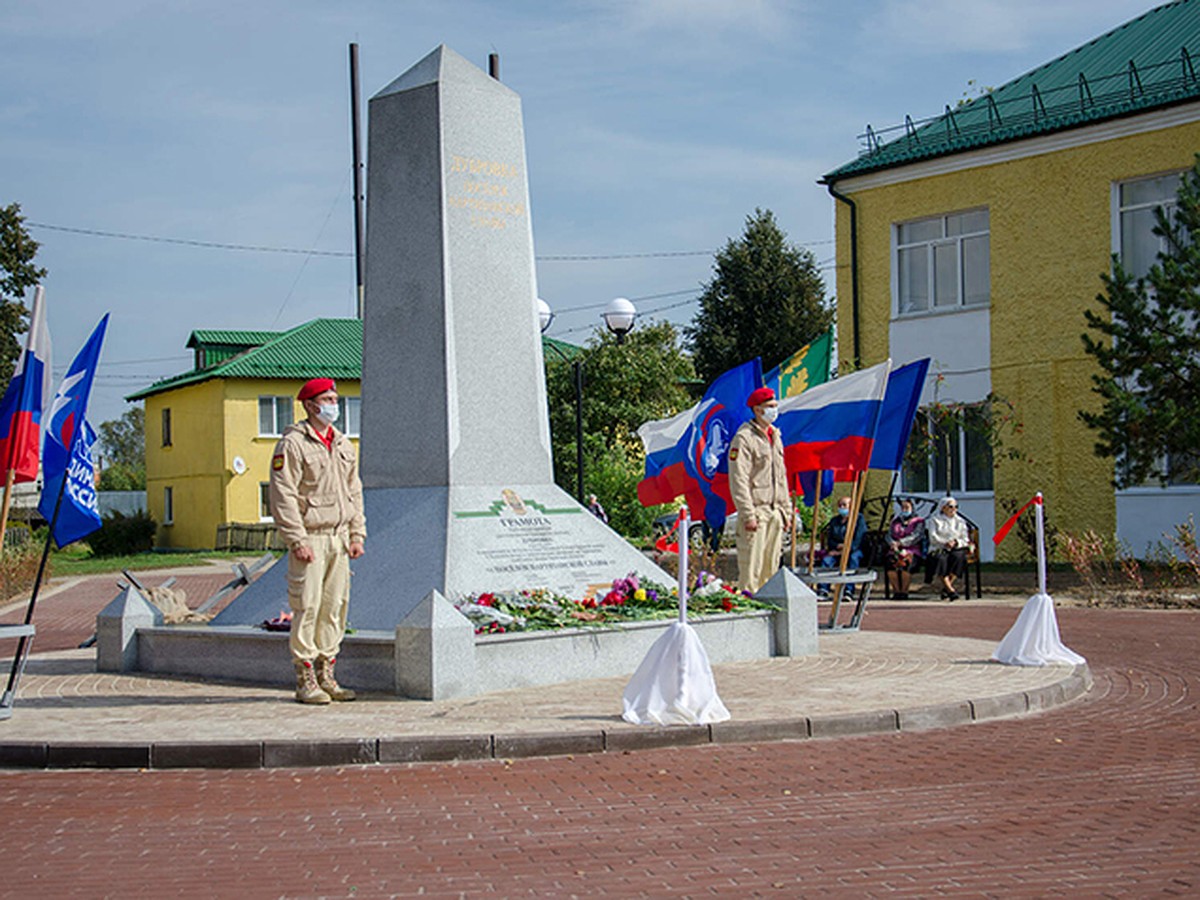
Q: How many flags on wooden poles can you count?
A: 5